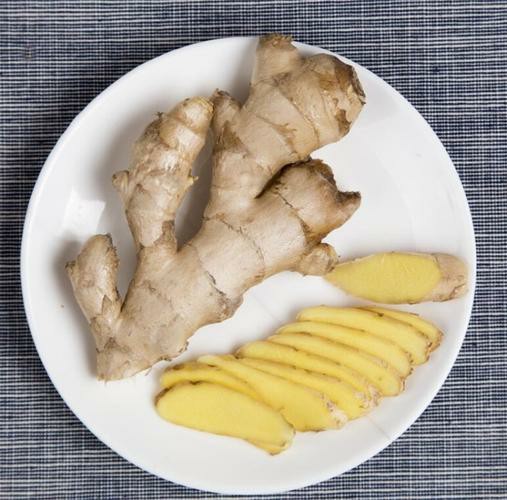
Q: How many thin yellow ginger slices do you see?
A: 10